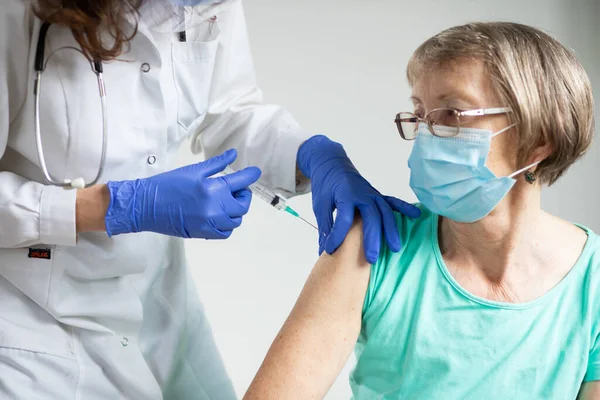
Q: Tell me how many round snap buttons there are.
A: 3